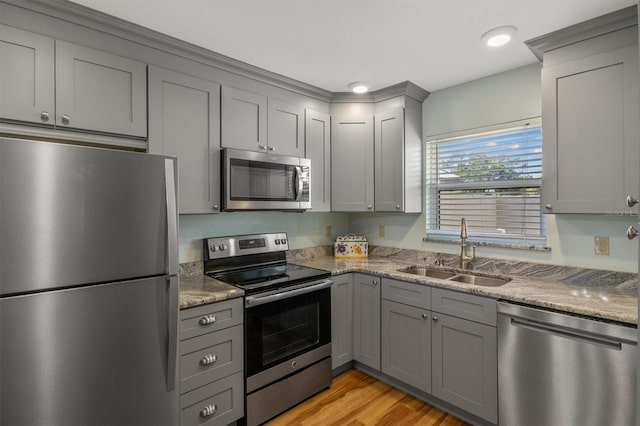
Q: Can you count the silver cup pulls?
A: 3